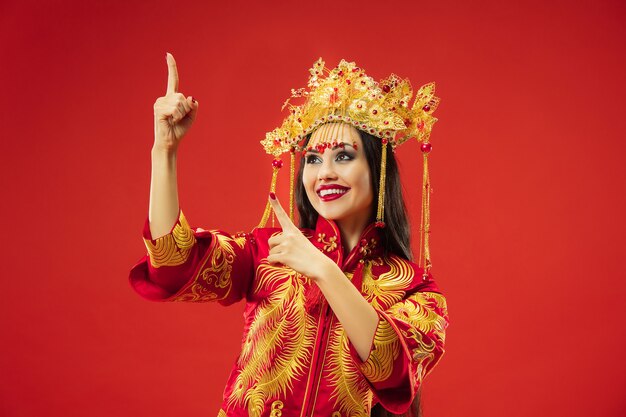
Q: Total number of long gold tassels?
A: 4